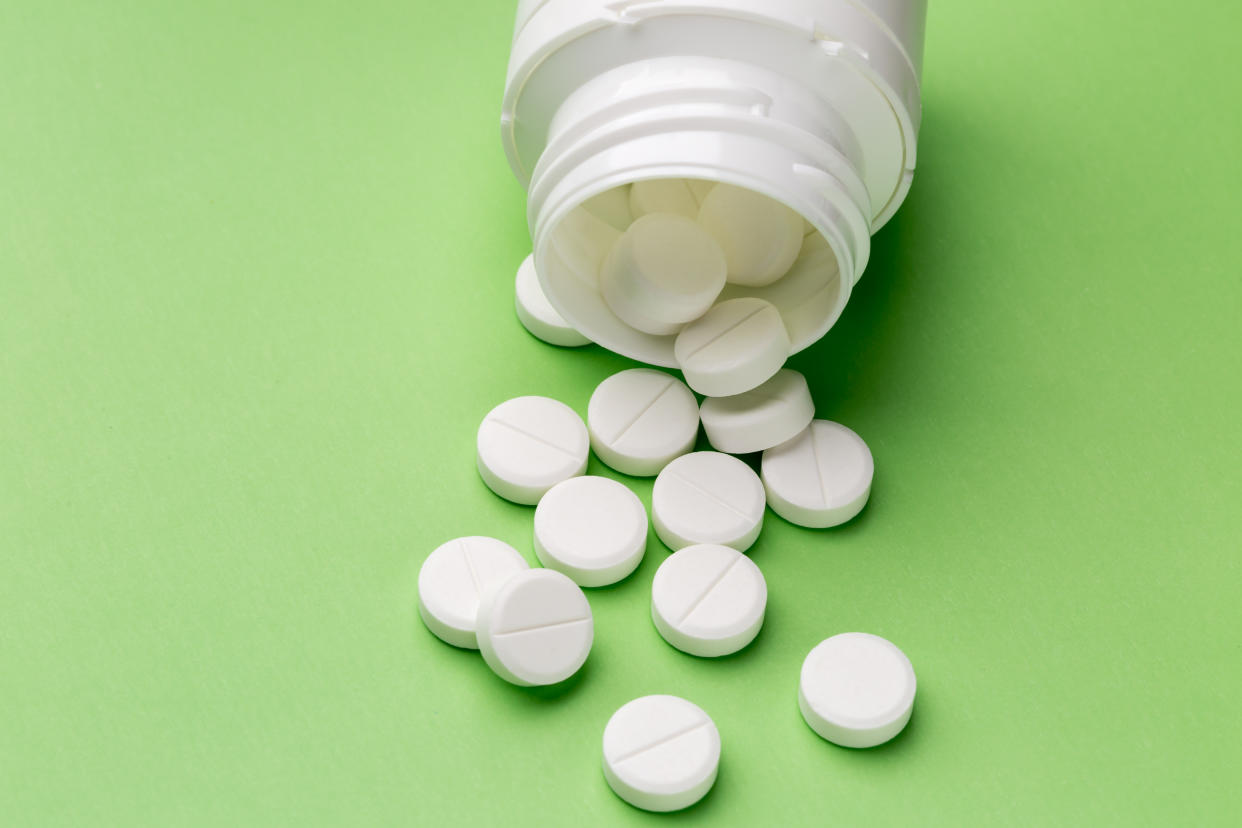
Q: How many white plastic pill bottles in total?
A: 1